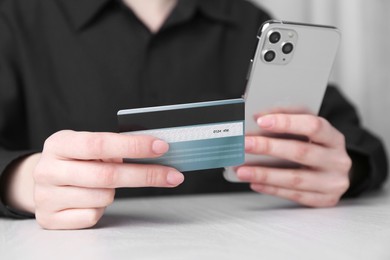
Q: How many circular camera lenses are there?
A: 3